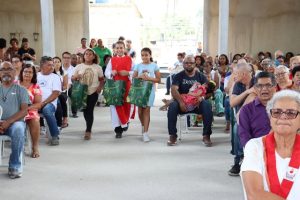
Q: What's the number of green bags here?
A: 3